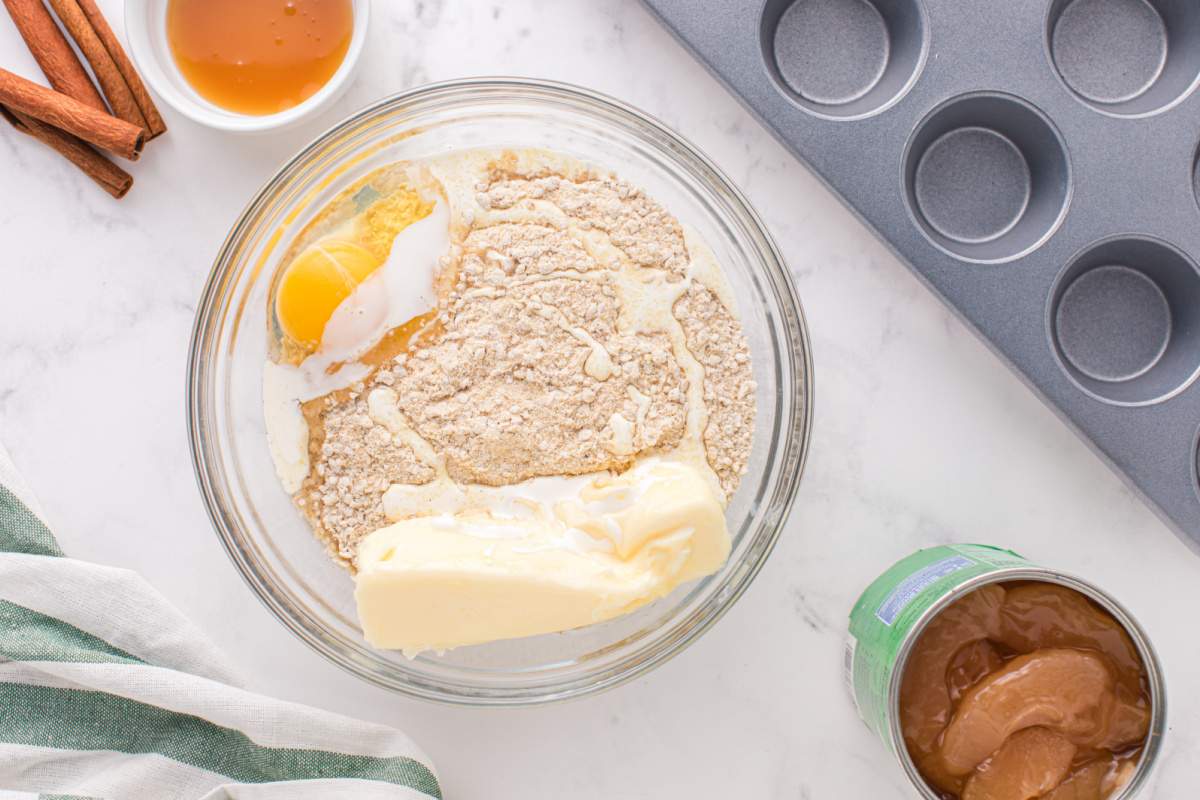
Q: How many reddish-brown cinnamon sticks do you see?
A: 4